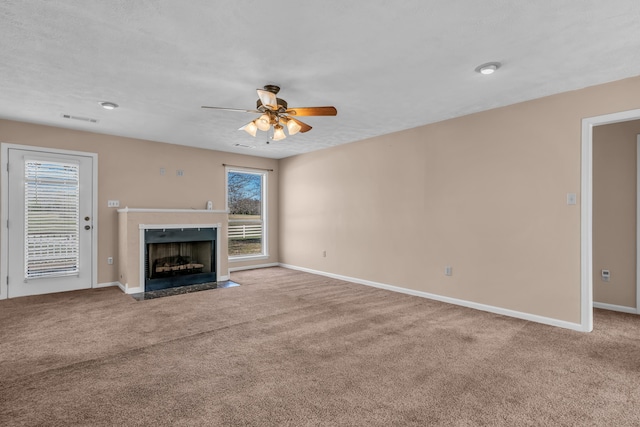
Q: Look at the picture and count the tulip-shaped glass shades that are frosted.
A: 4